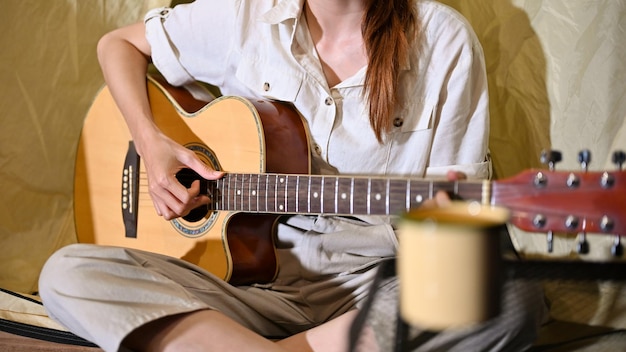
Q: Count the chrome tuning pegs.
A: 6